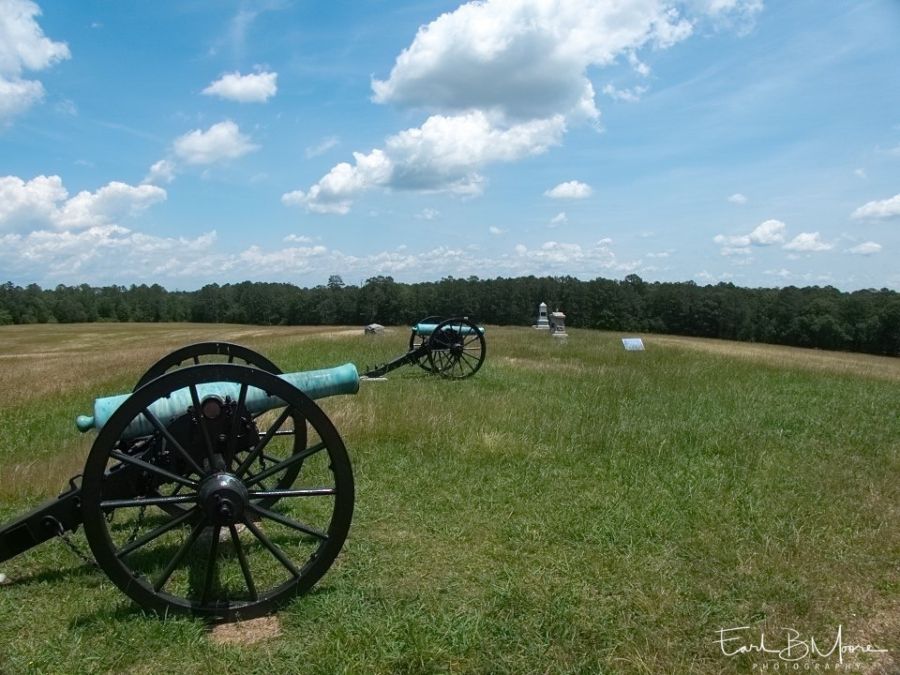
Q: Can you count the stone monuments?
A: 2